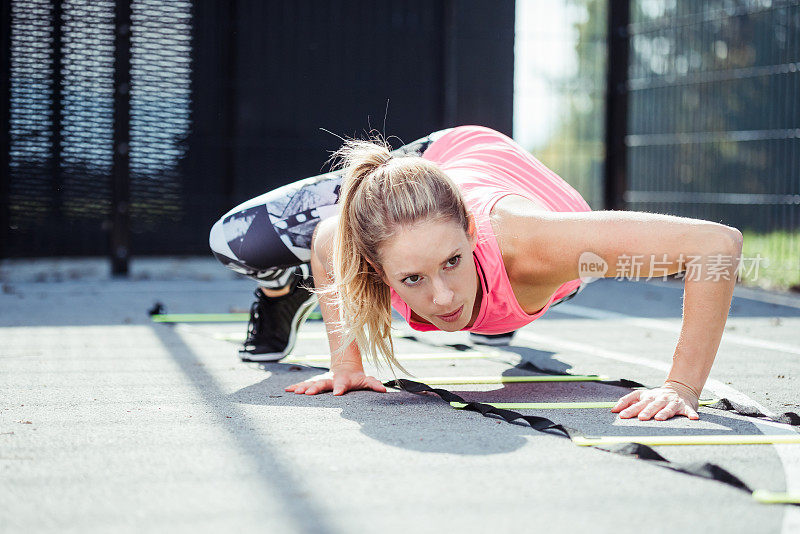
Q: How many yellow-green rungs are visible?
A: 7